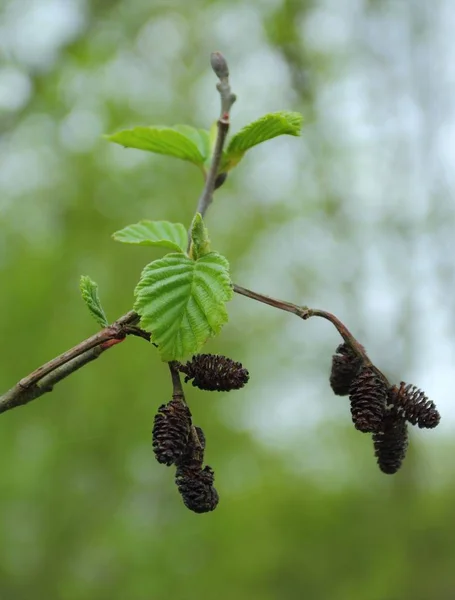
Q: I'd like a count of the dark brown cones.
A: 8